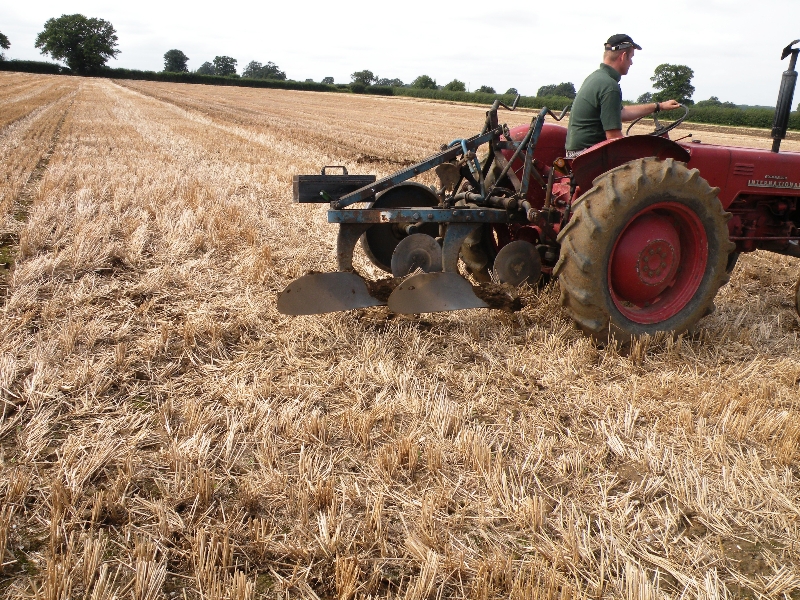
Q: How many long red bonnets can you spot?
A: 1